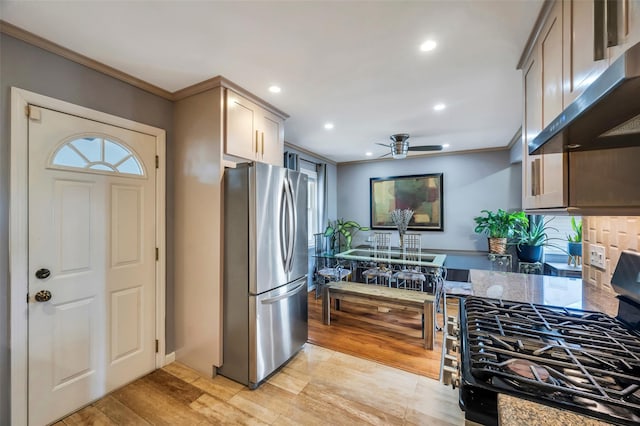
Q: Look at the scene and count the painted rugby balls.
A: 0